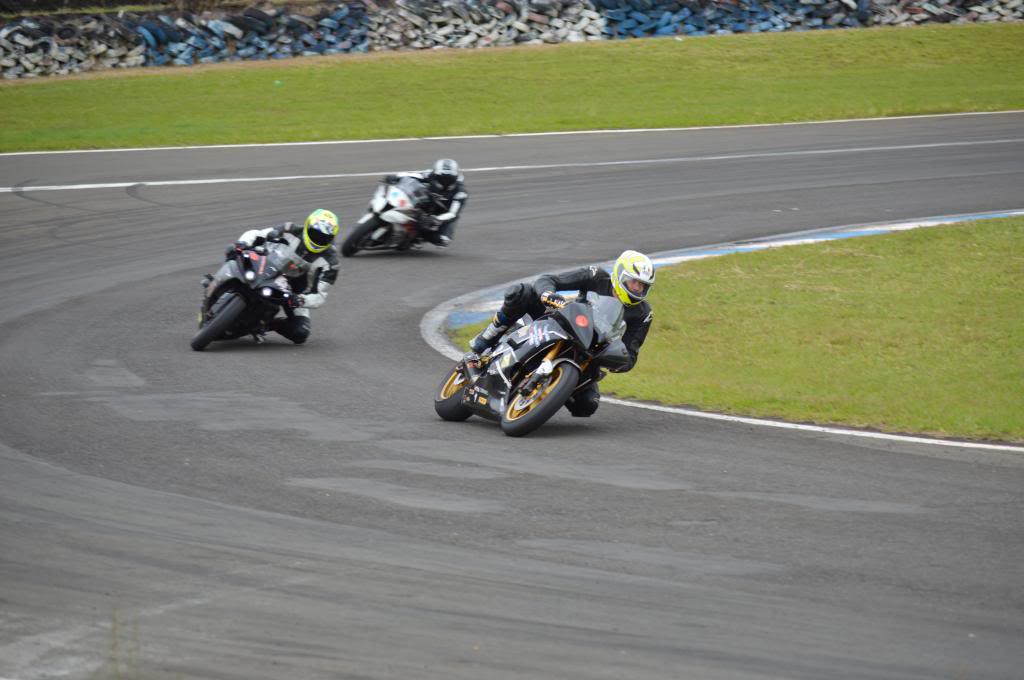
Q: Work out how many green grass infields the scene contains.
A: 2